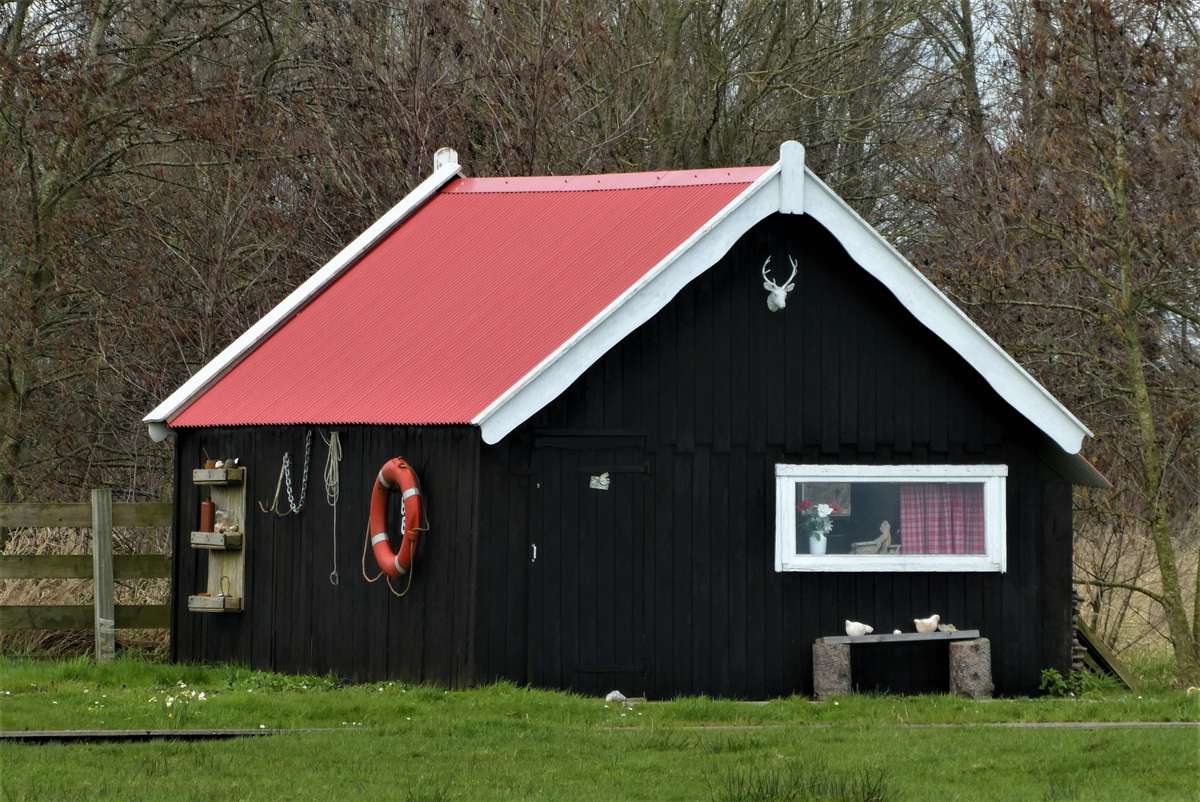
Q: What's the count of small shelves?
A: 3